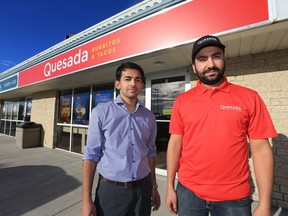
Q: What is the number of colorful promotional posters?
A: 3